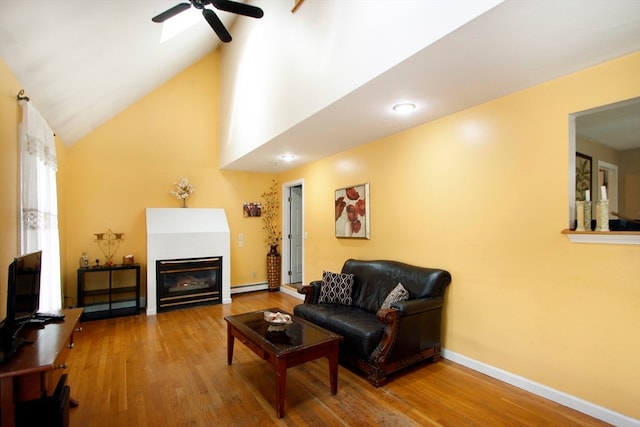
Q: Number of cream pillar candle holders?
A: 2